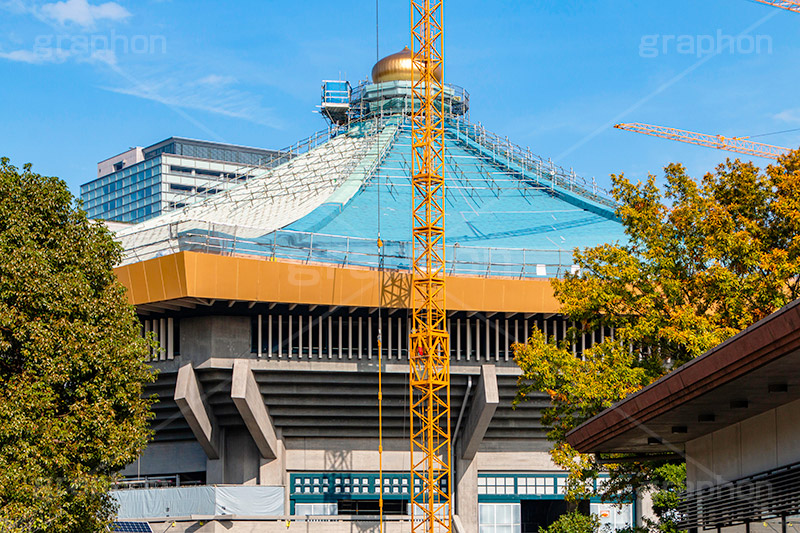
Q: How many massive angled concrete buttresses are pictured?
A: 3